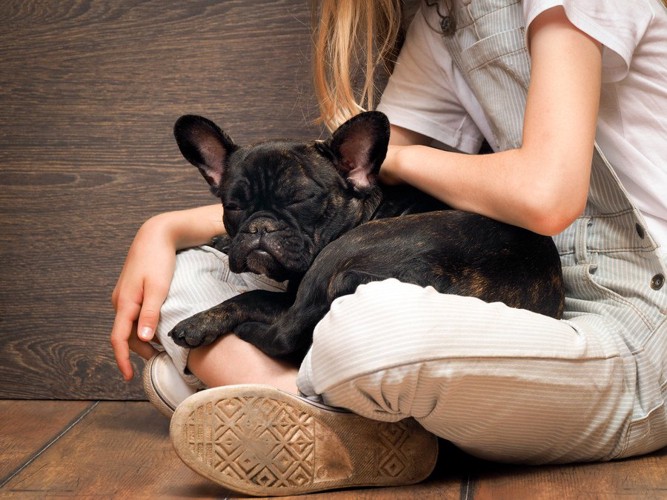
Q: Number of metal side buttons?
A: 2